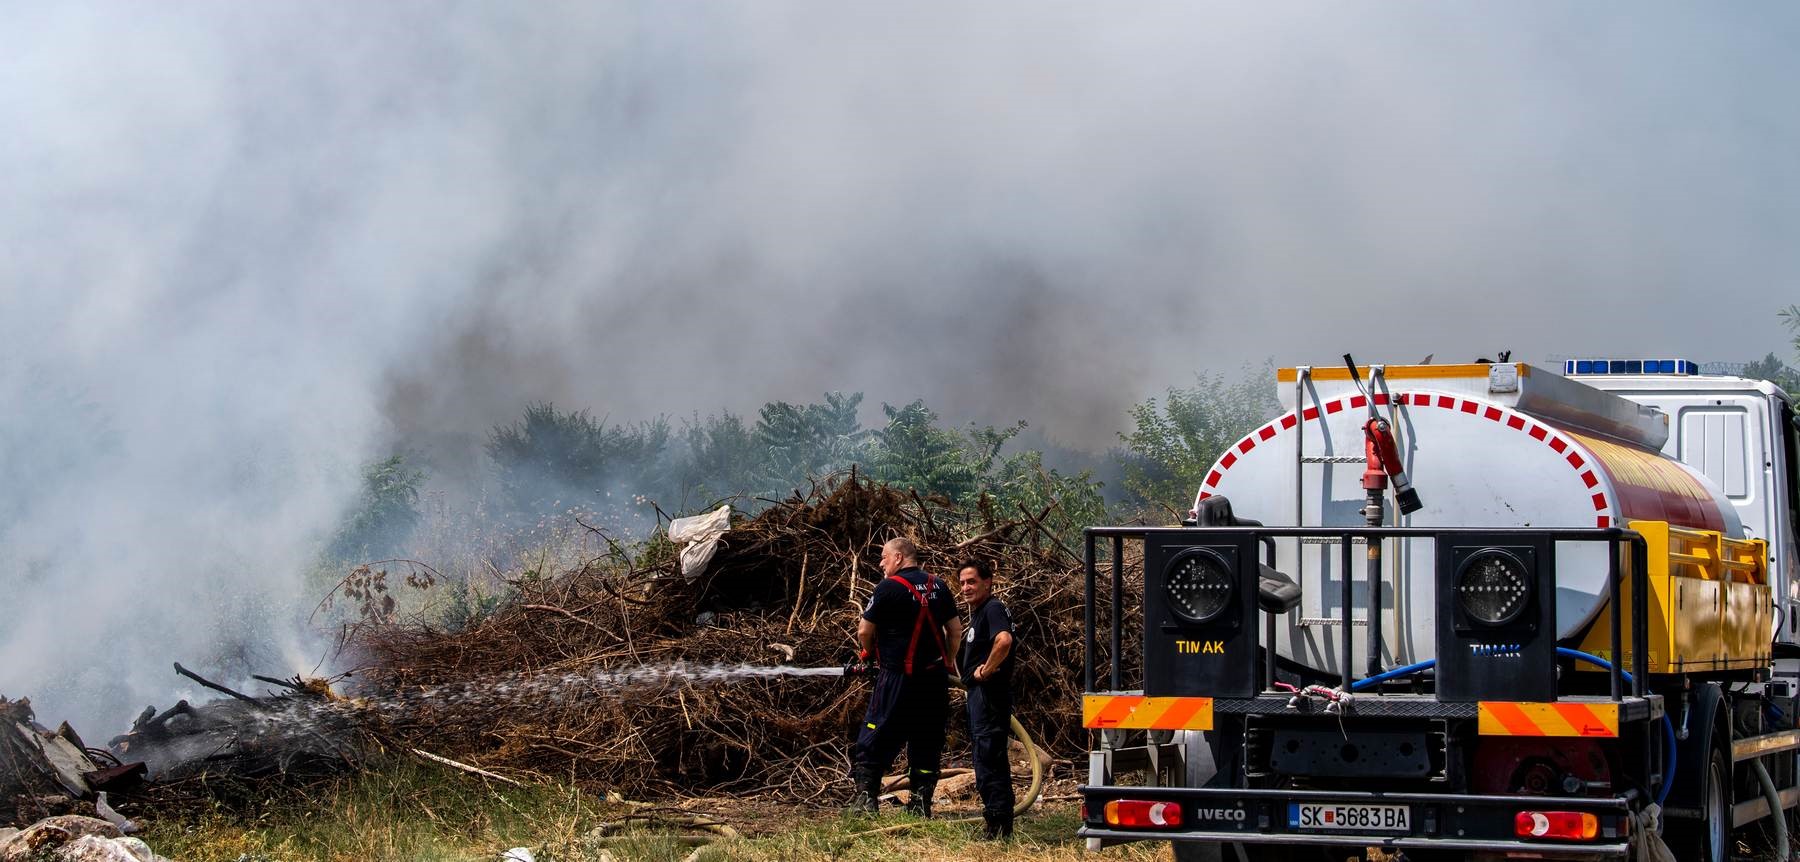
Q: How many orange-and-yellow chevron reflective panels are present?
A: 2